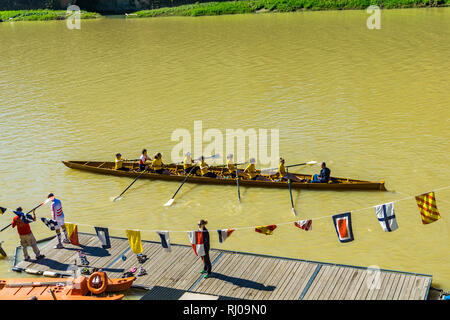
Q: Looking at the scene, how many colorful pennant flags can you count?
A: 14